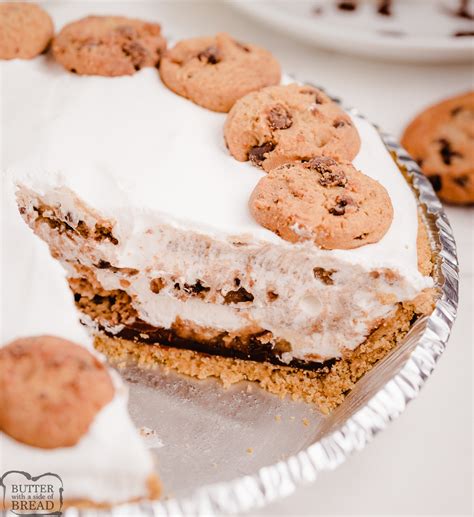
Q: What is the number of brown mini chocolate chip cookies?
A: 7